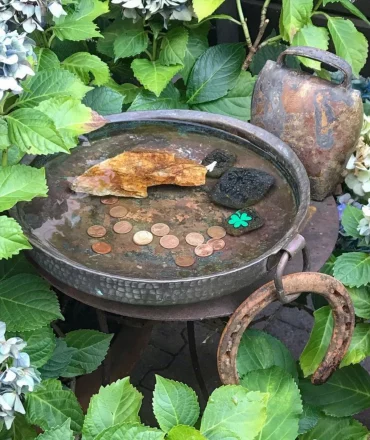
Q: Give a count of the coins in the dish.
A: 13